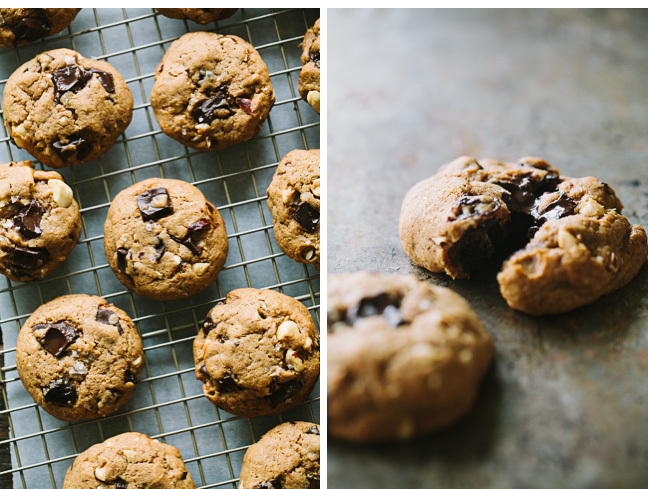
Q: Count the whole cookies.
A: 5